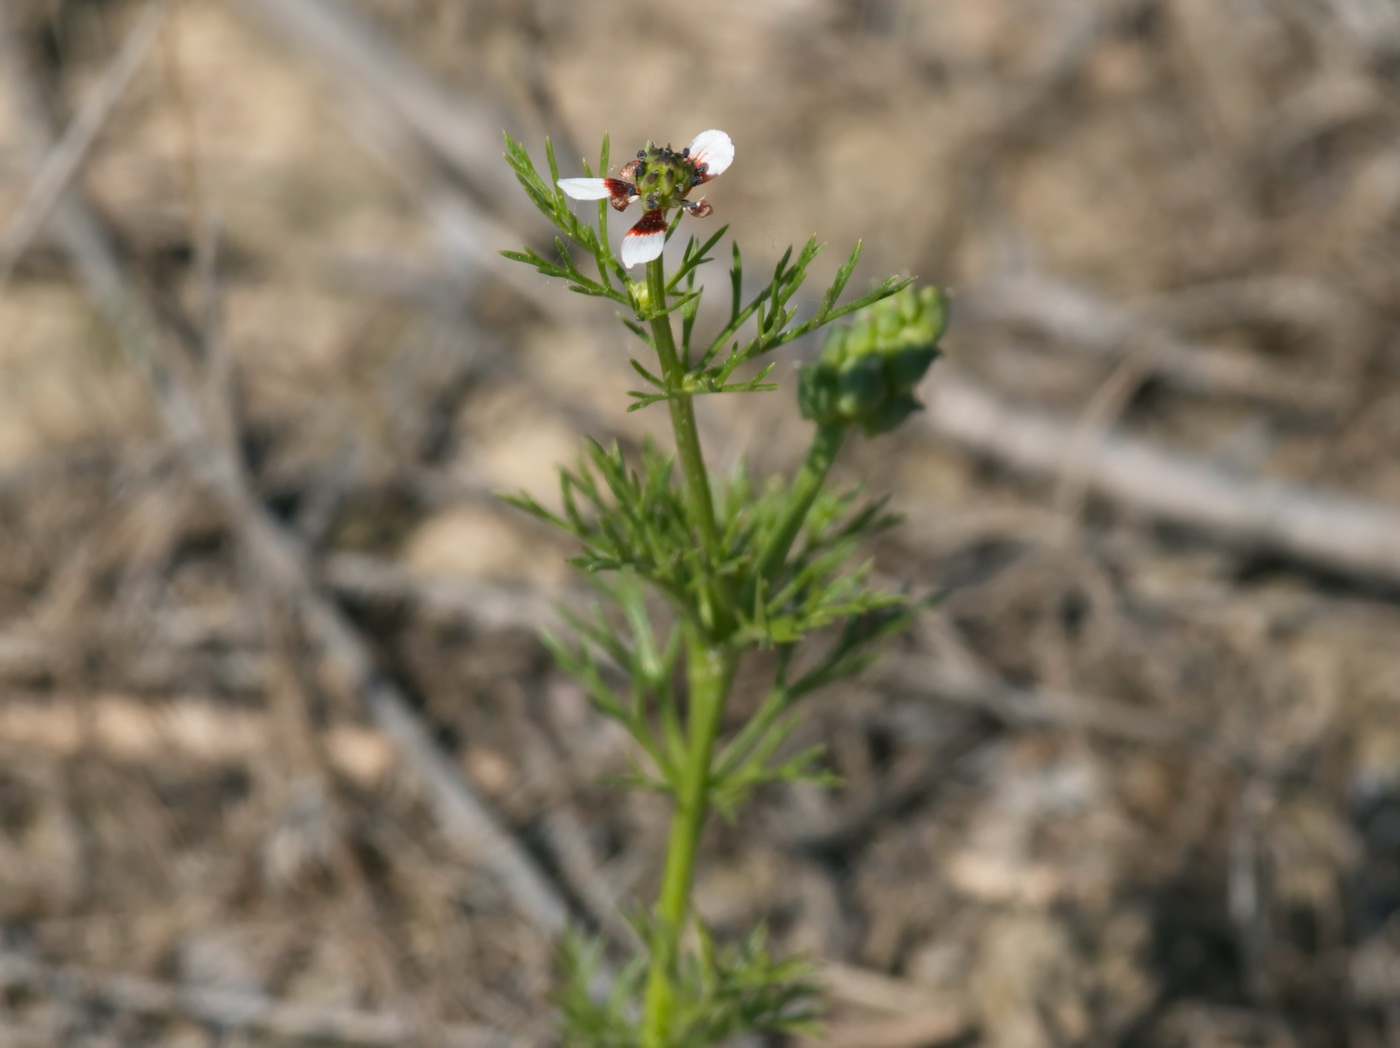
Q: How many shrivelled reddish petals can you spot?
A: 3